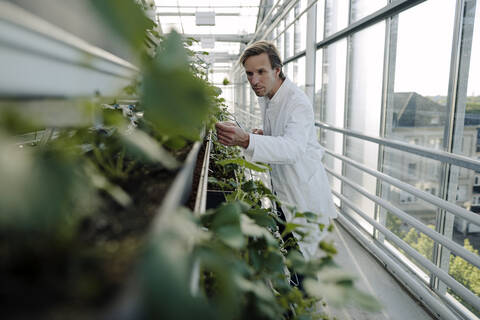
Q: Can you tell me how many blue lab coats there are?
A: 0